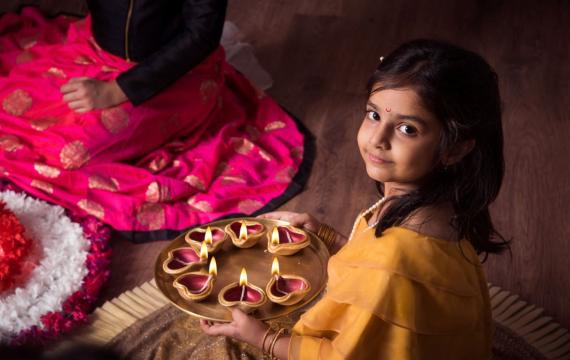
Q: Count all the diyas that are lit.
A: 7